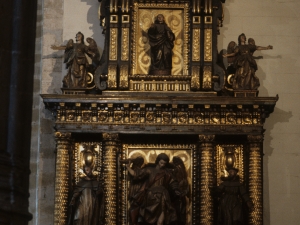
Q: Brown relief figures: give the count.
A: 6